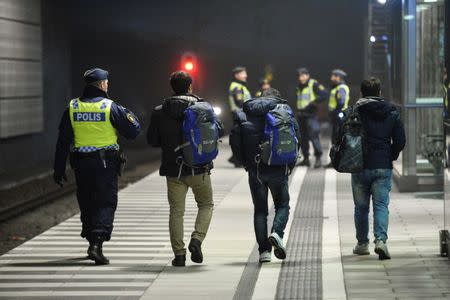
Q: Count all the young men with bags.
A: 3